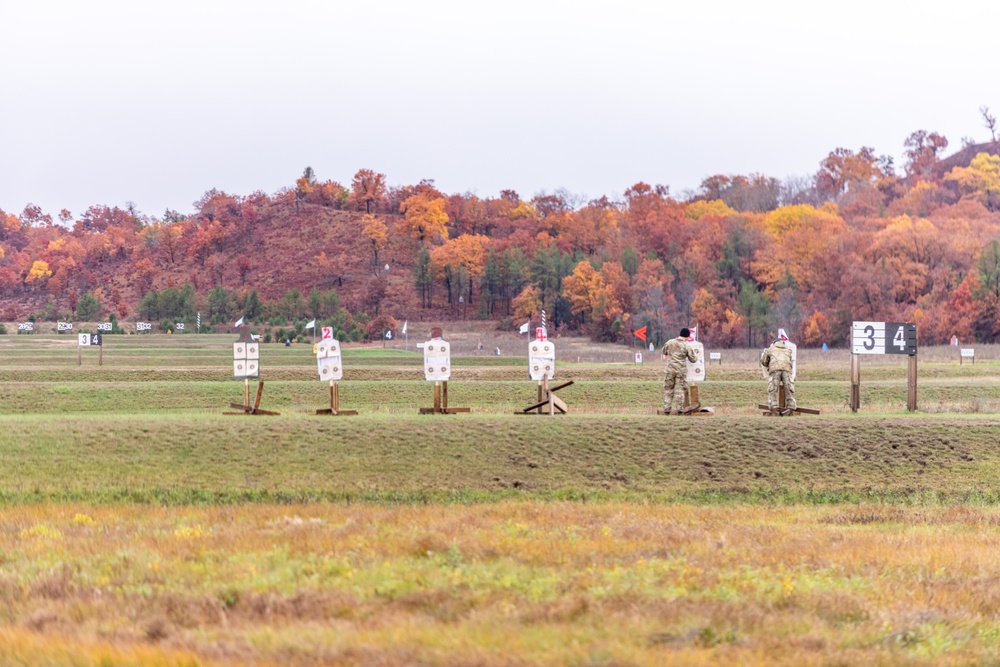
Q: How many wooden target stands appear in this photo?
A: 6